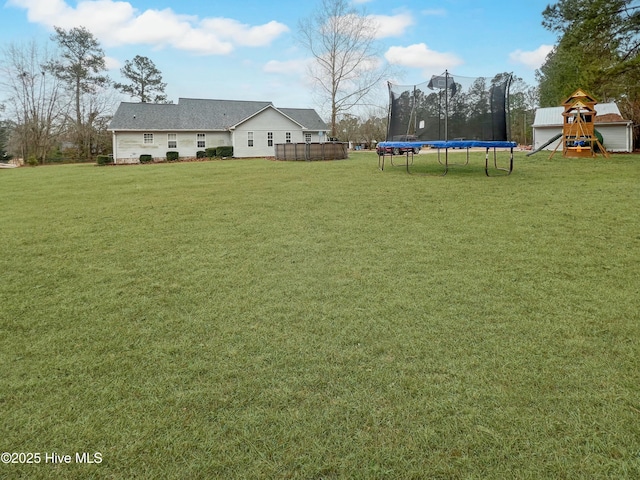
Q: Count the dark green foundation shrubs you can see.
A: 6